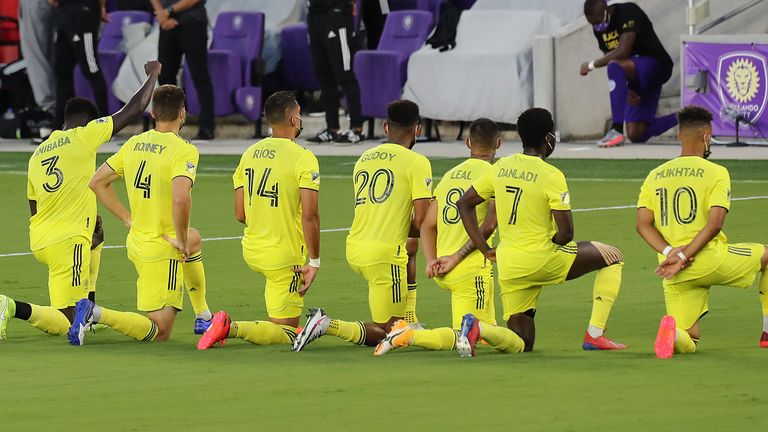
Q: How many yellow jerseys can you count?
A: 7